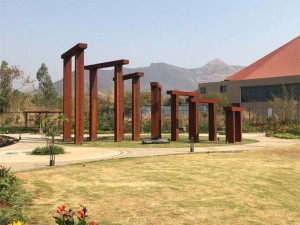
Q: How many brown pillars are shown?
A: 11